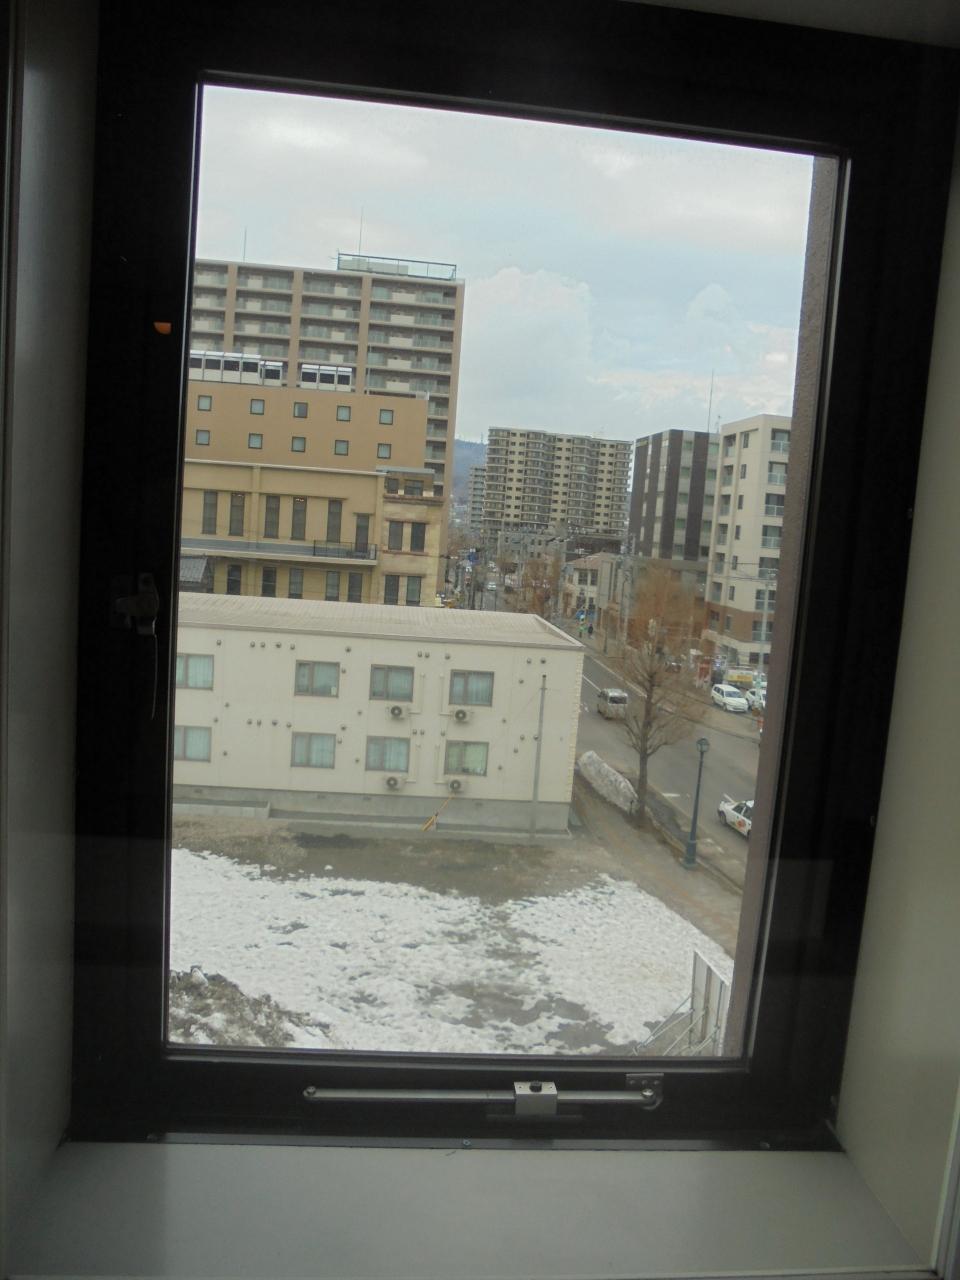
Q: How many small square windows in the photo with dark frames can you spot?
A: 10